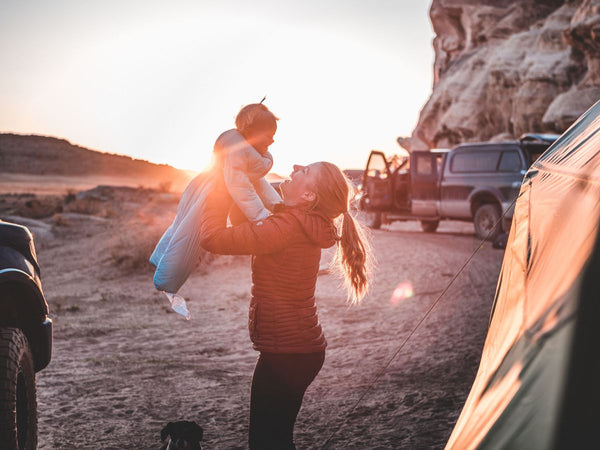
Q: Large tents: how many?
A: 1